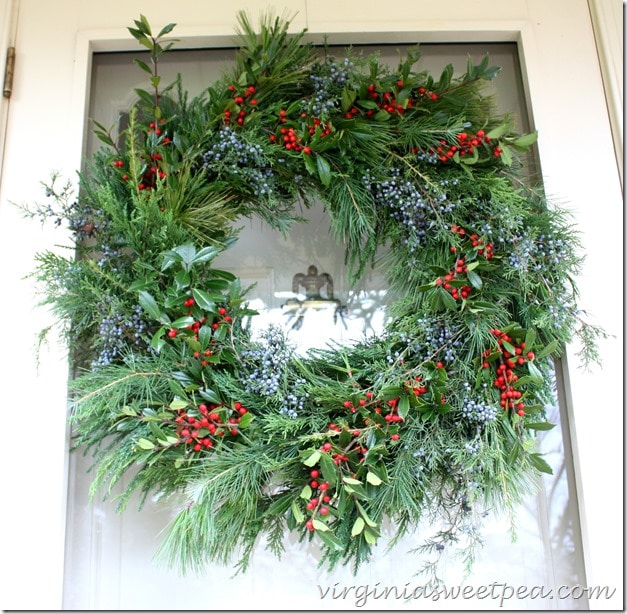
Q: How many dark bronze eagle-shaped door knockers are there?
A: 1